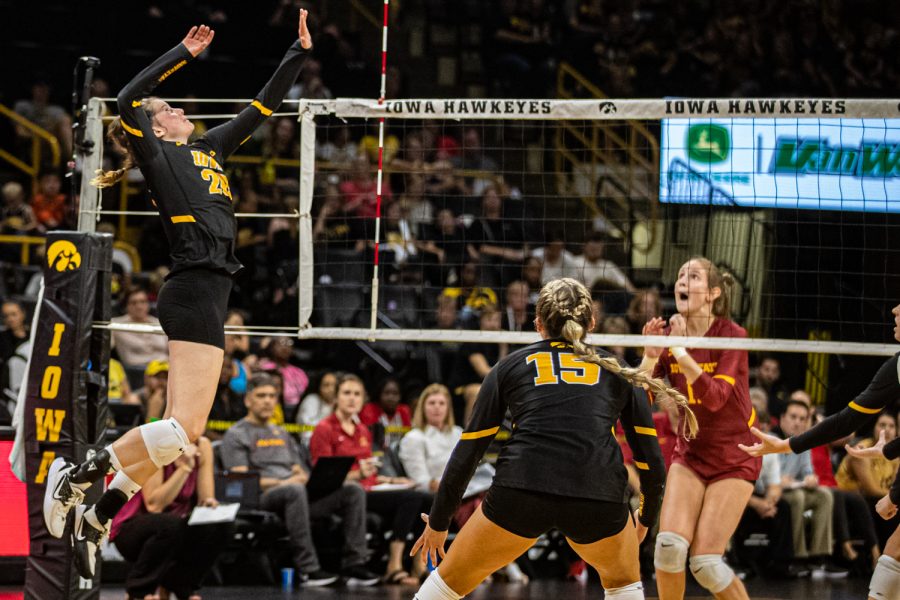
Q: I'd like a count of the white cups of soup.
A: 0